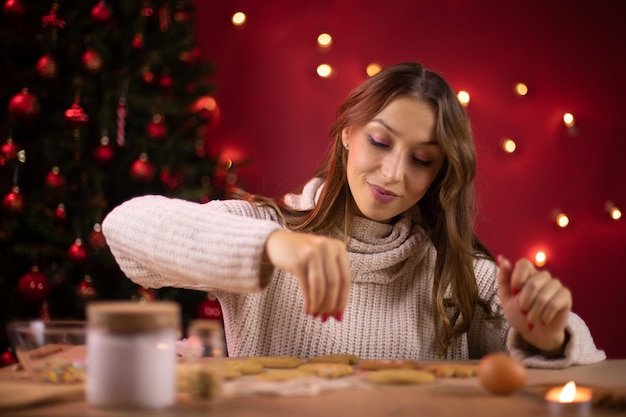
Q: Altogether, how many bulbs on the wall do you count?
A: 11